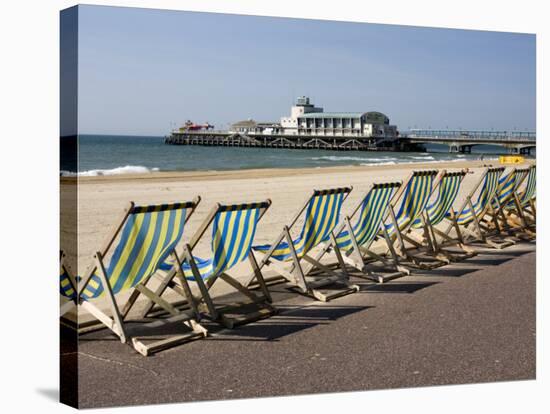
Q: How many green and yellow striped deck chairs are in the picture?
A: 0